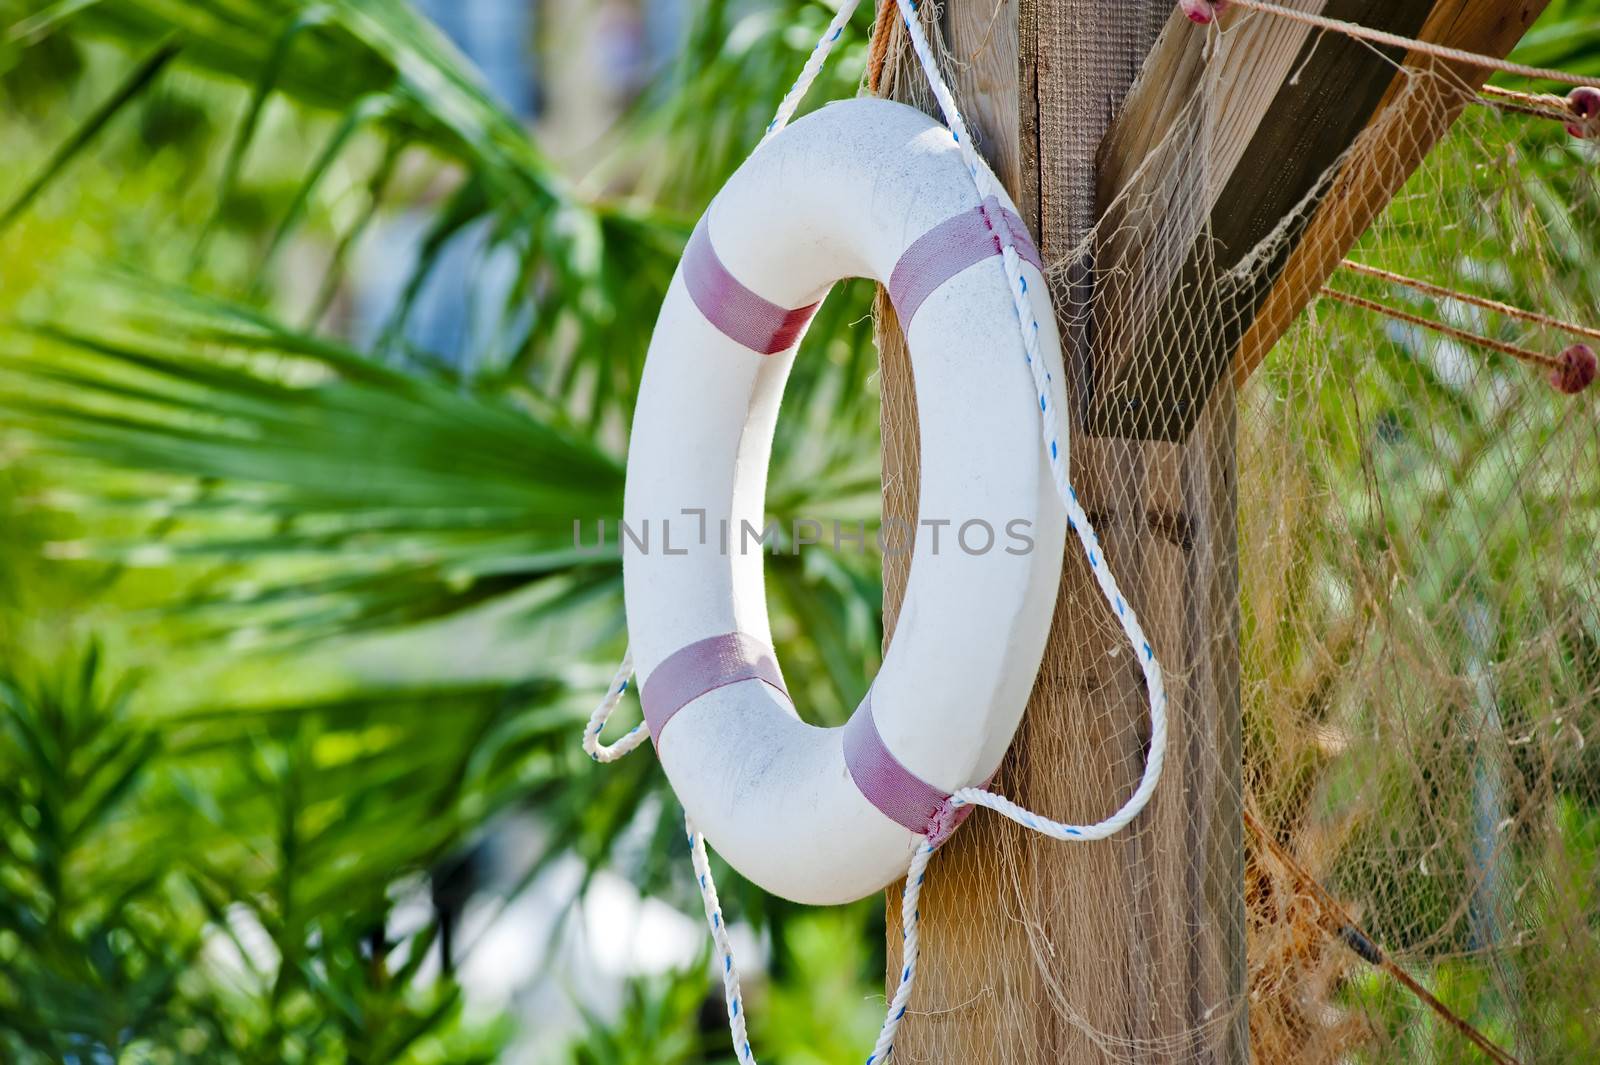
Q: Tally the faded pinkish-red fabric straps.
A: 4